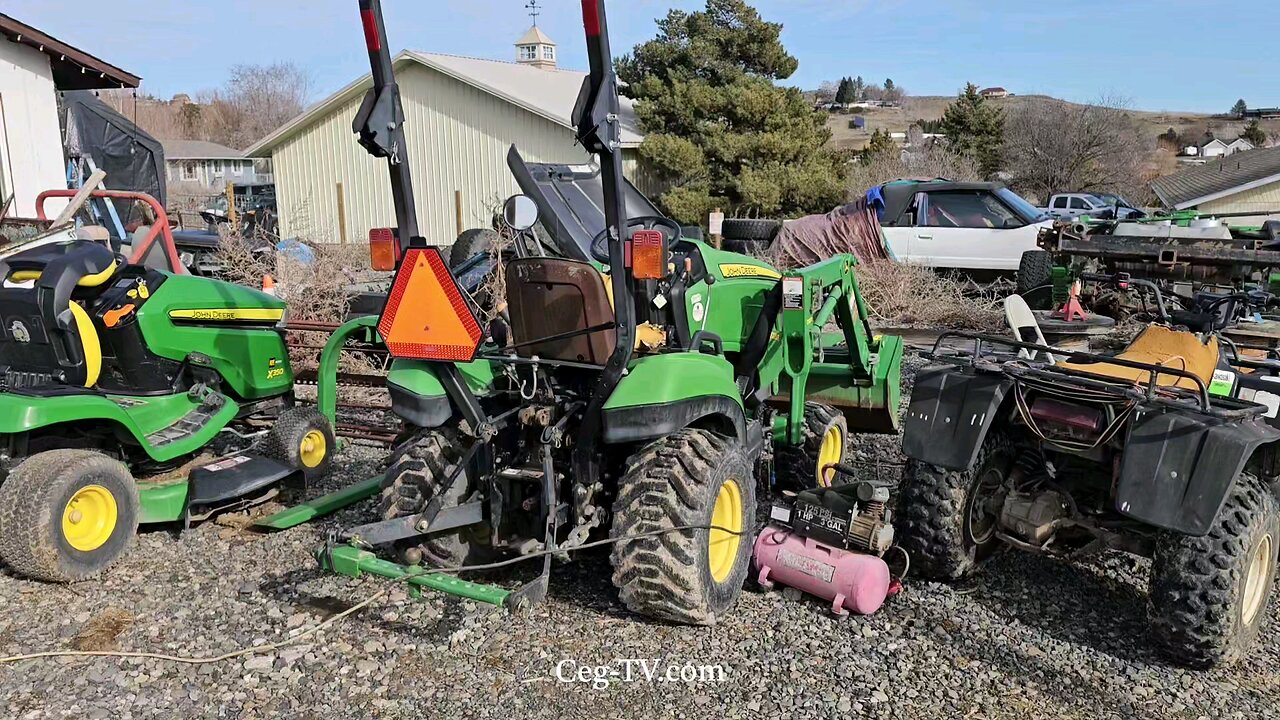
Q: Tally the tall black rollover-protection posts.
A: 2